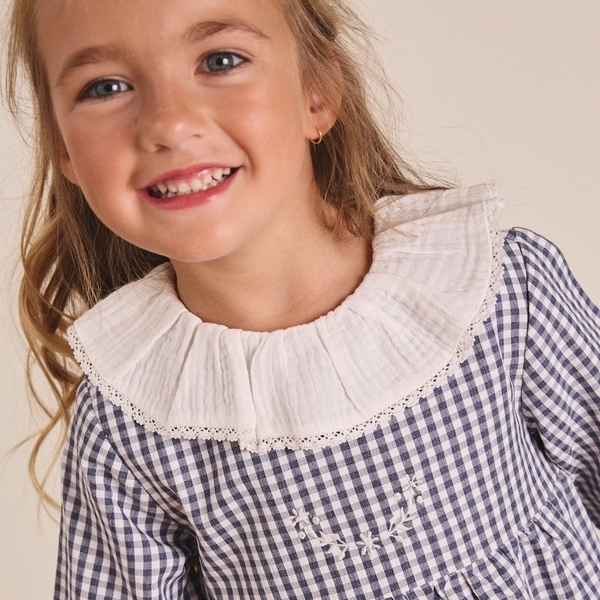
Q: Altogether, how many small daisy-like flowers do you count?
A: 3